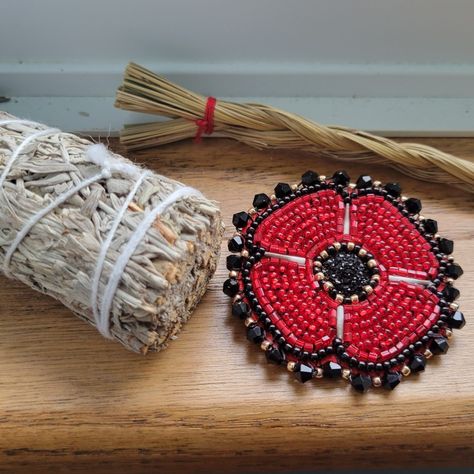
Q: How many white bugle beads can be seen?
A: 4